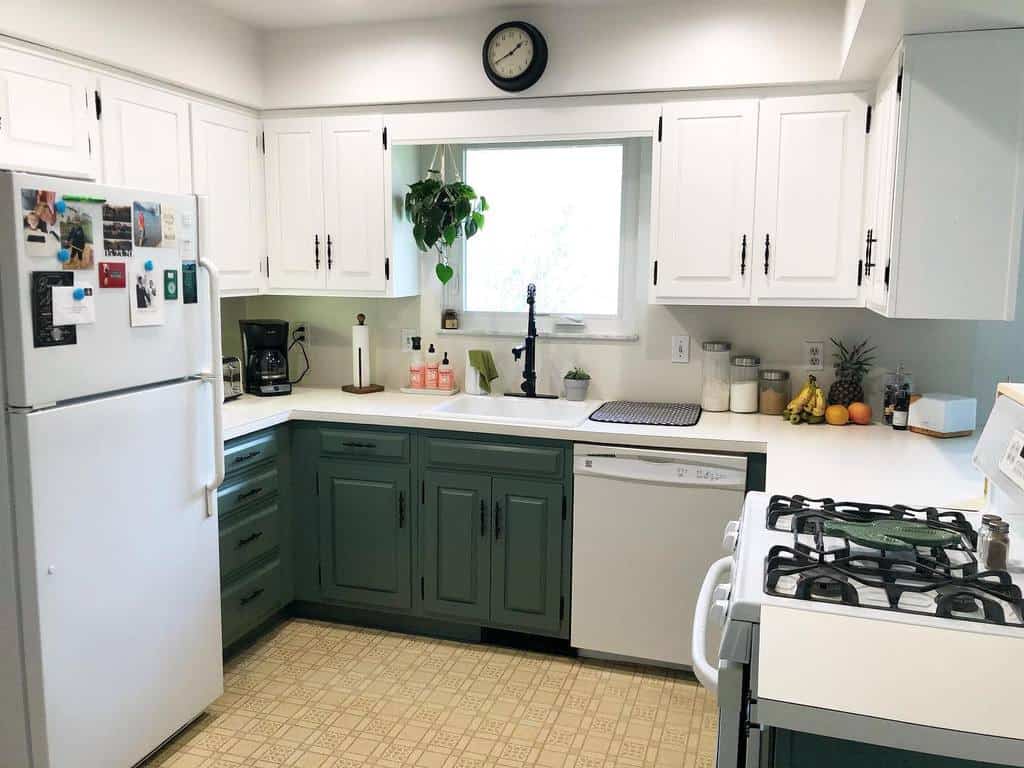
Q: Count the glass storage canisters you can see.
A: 3